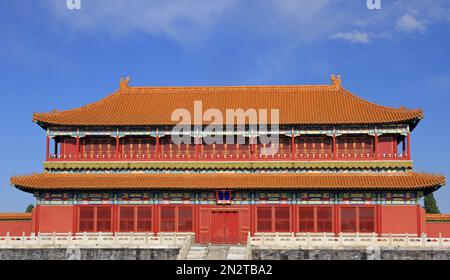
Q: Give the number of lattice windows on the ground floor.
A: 12